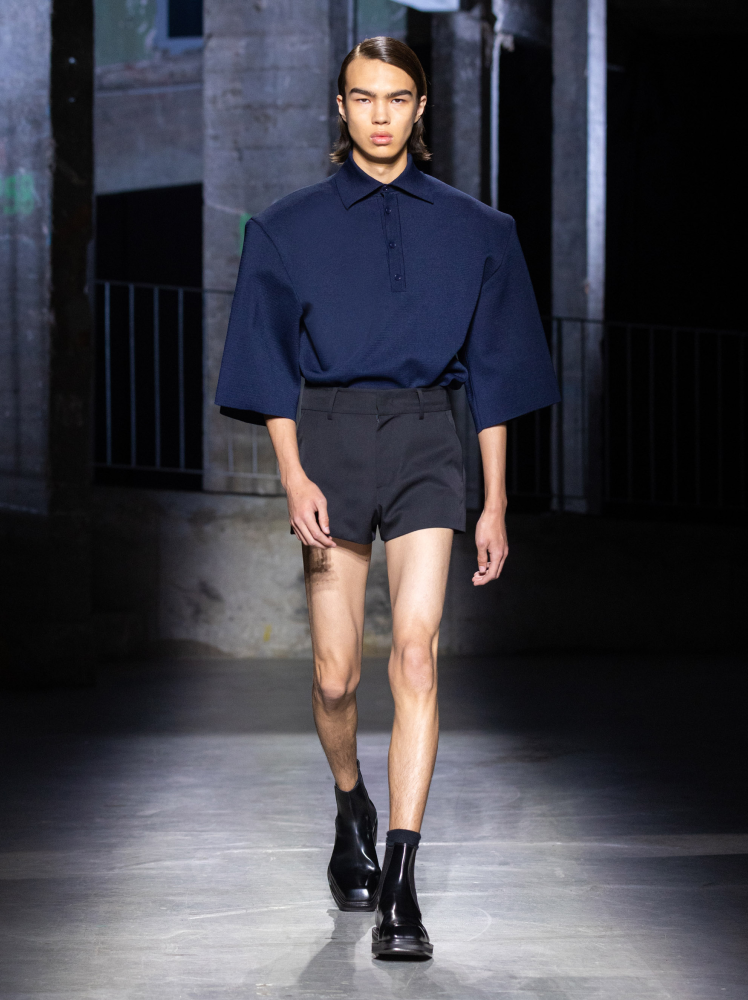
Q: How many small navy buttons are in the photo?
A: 4